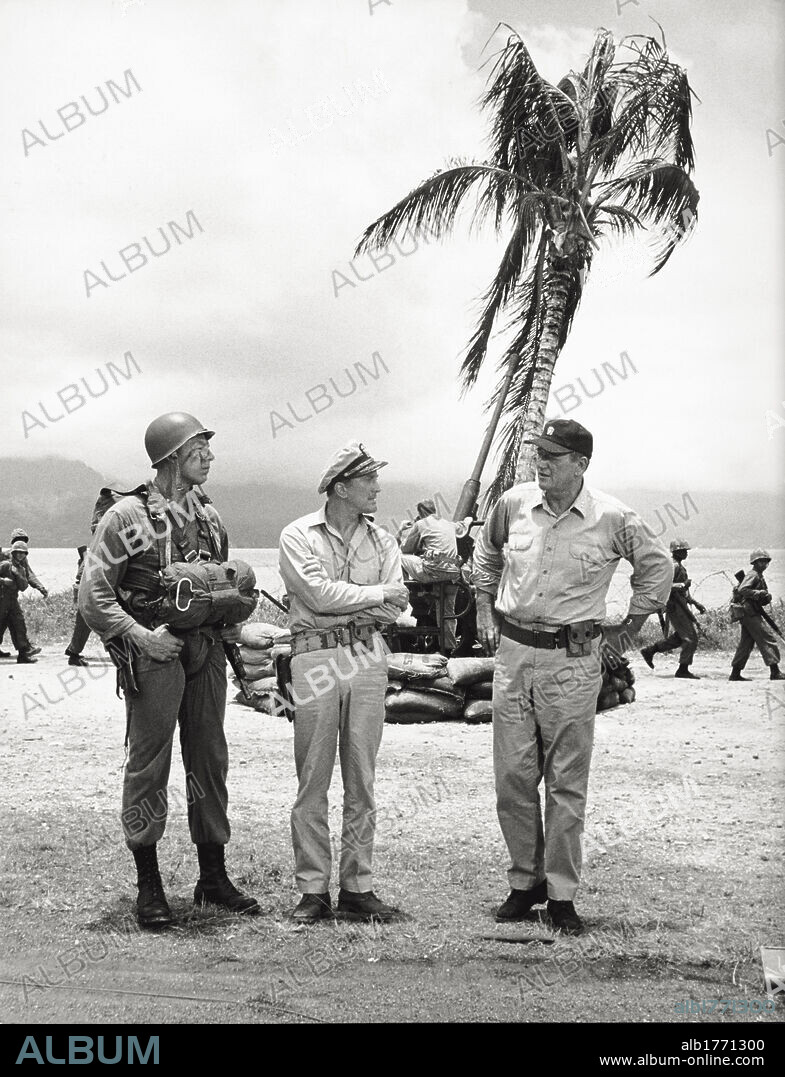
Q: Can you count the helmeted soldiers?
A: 5